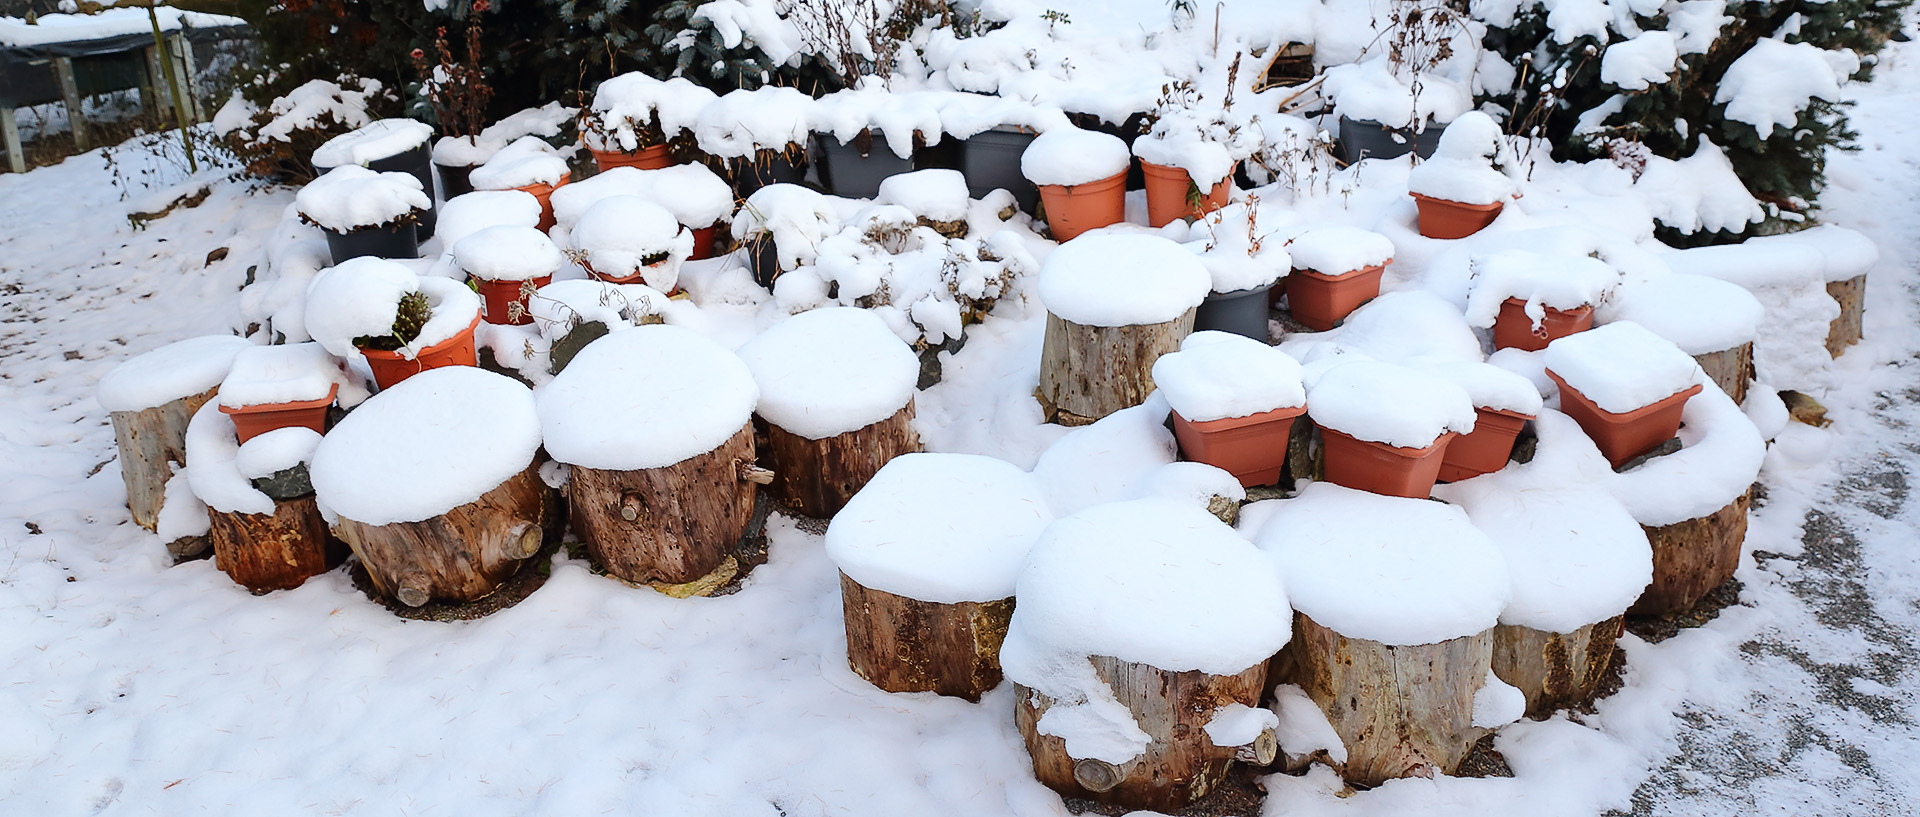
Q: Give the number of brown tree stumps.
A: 13